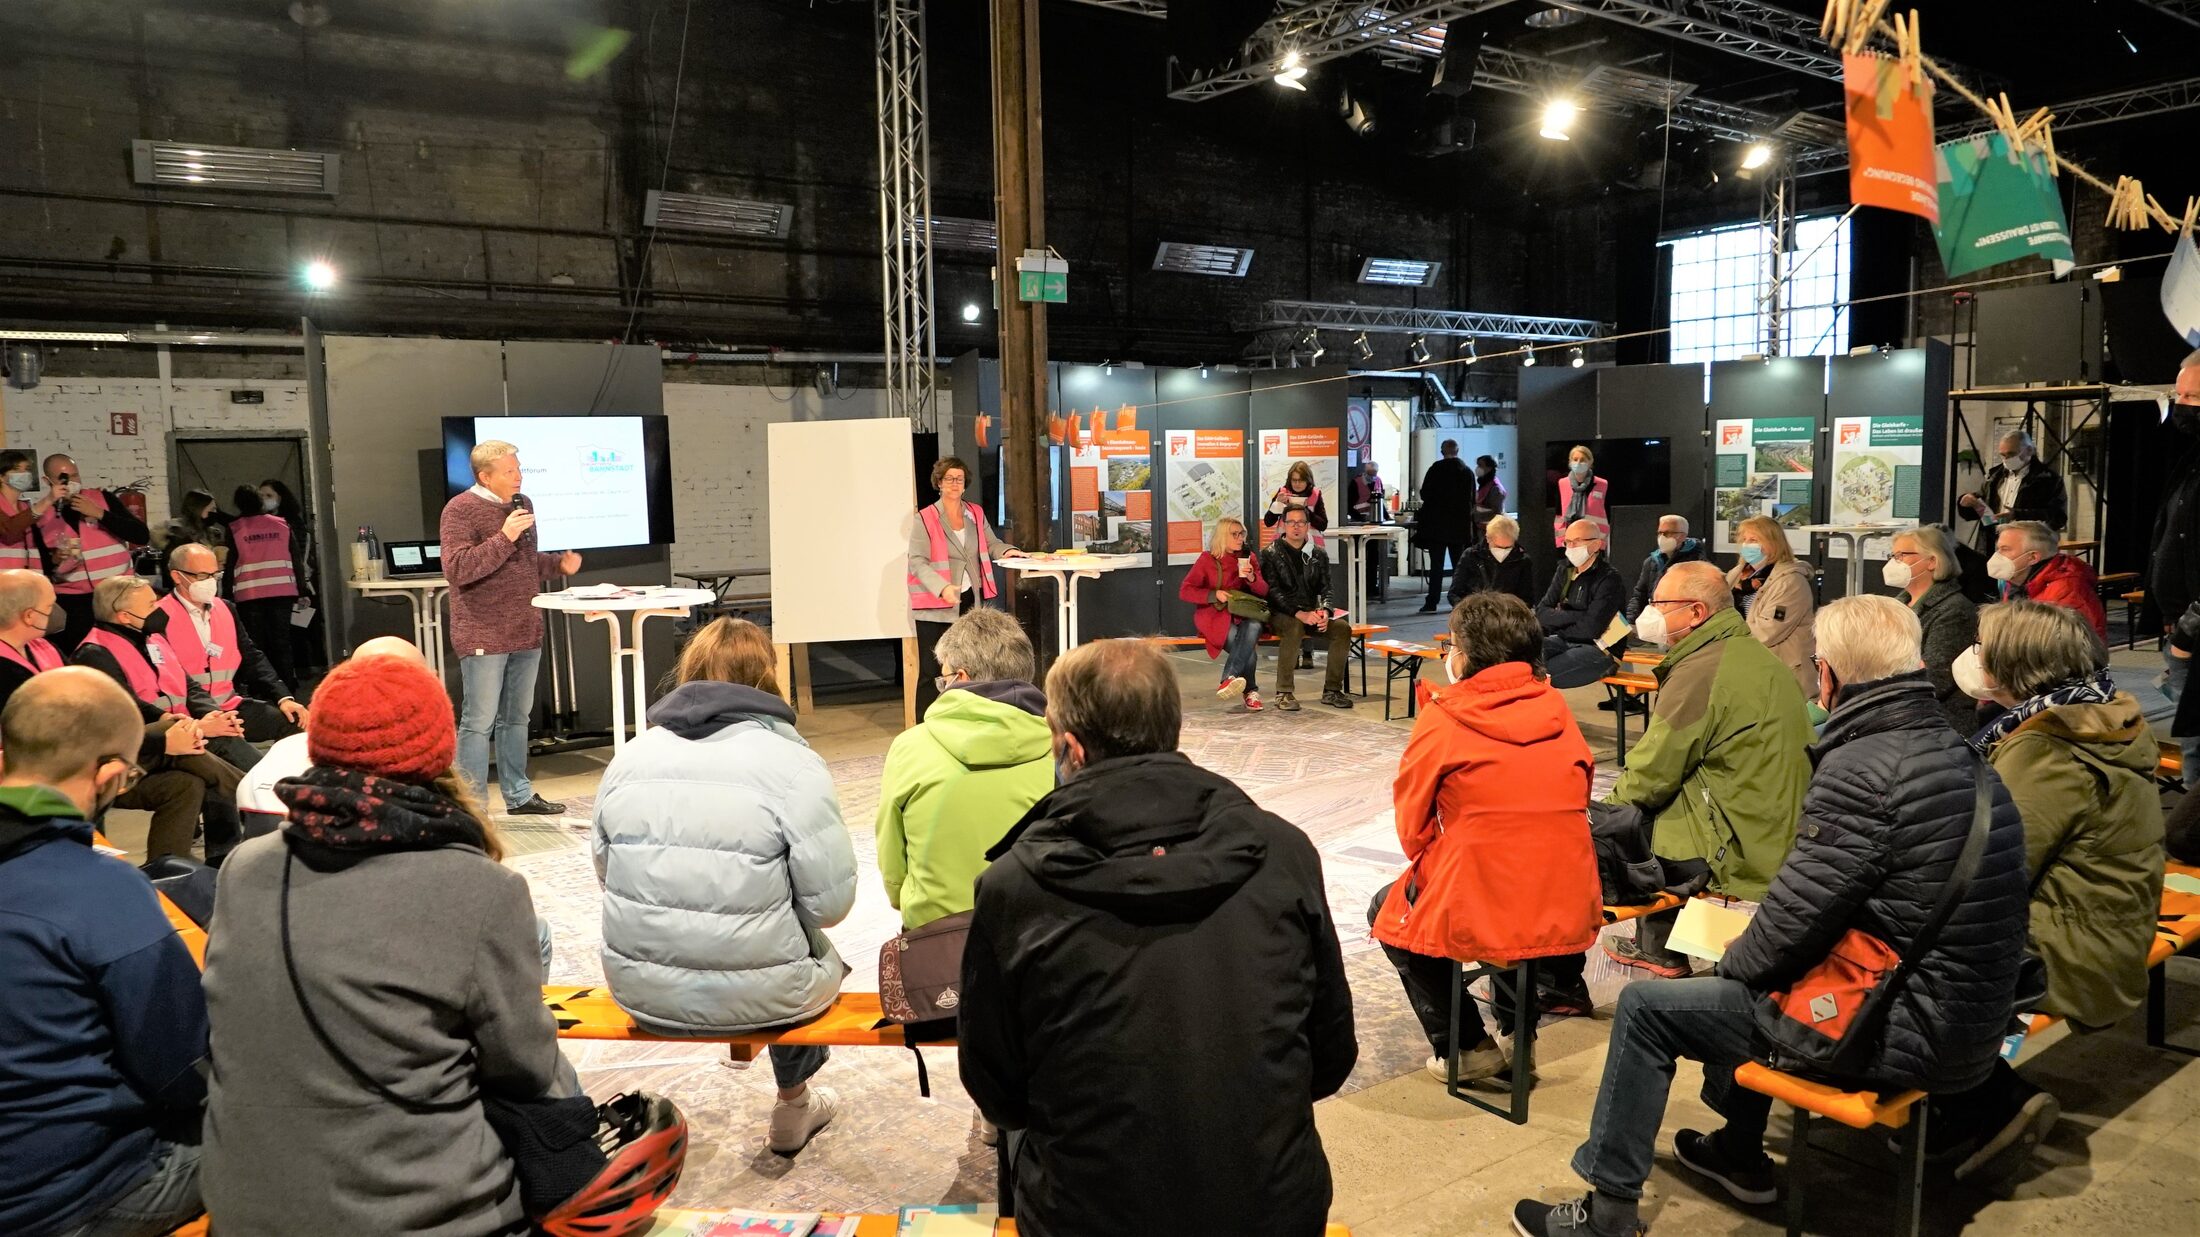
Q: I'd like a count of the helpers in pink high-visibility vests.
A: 11